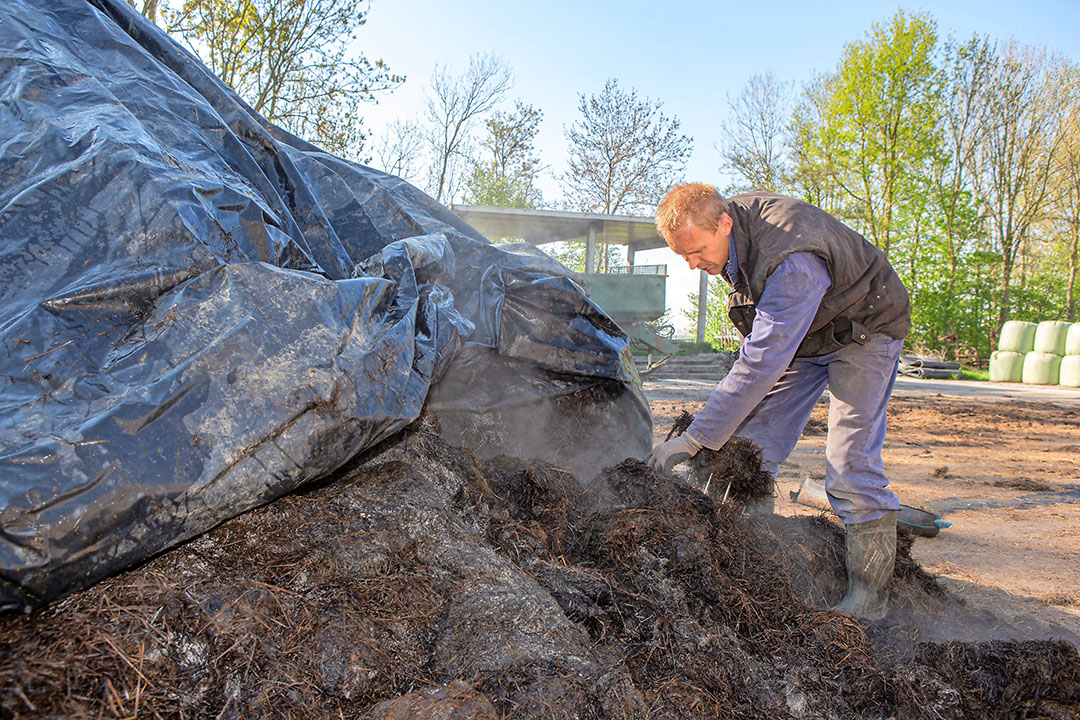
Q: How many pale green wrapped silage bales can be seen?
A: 6